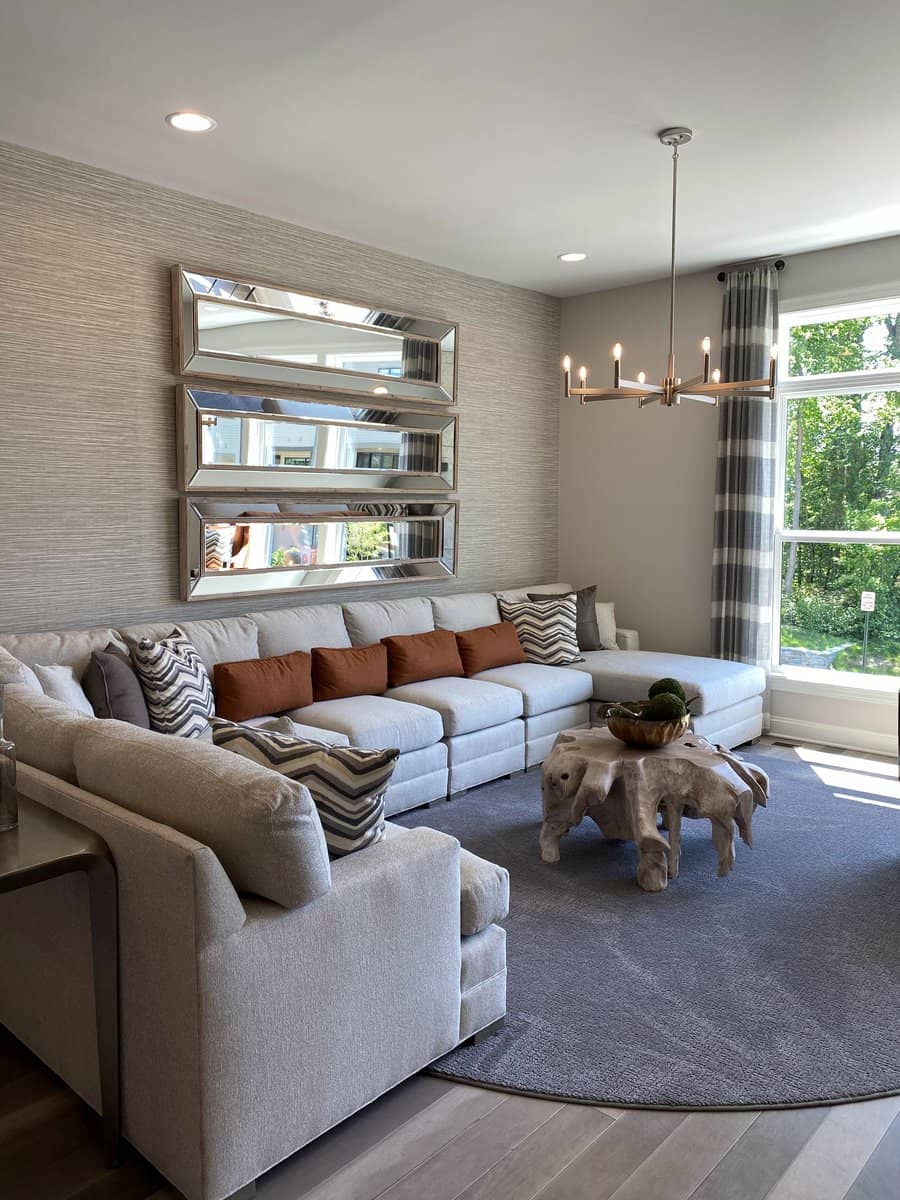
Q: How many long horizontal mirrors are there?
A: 3